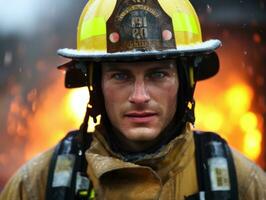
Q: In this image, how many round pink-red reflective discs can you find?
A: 2